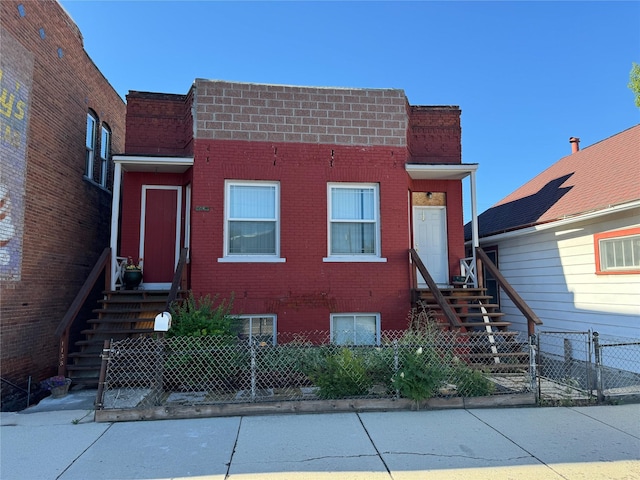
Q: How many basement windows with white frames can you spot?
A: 2